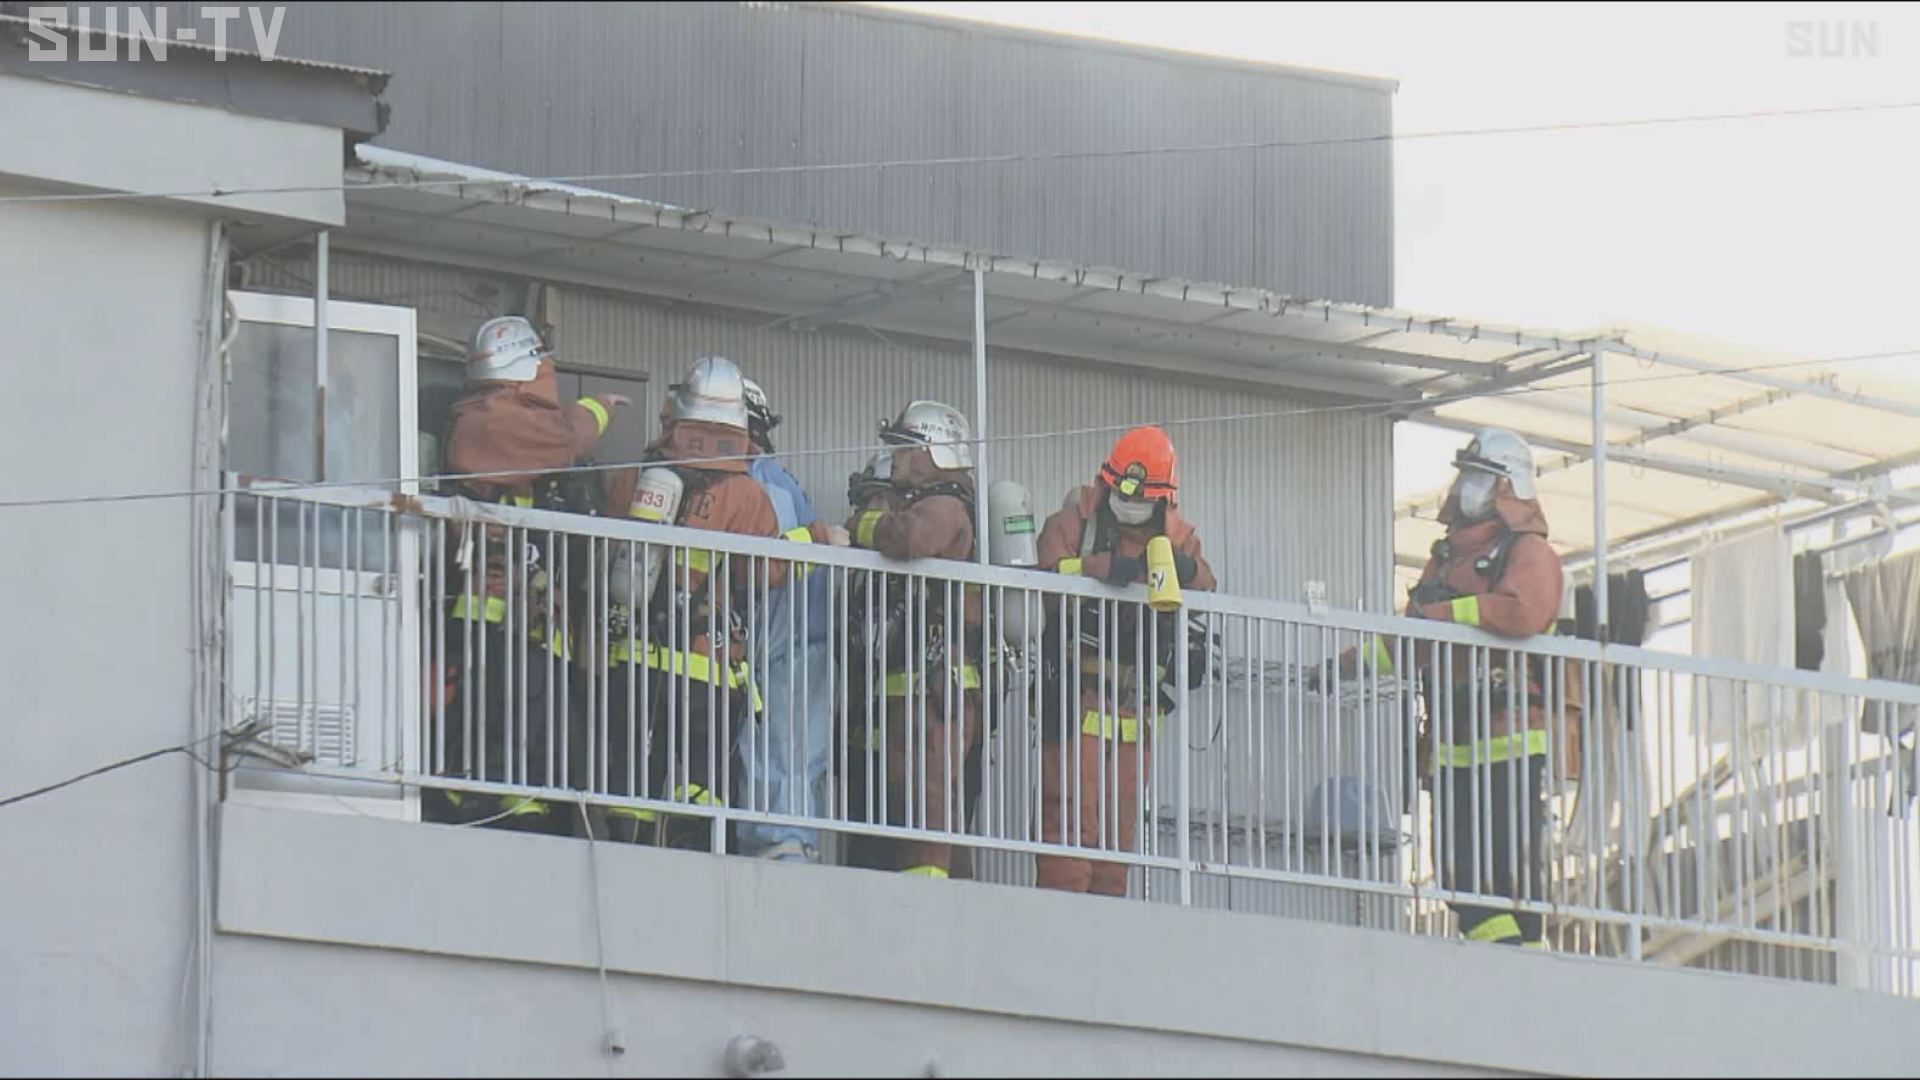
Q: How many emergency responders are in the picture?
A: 7